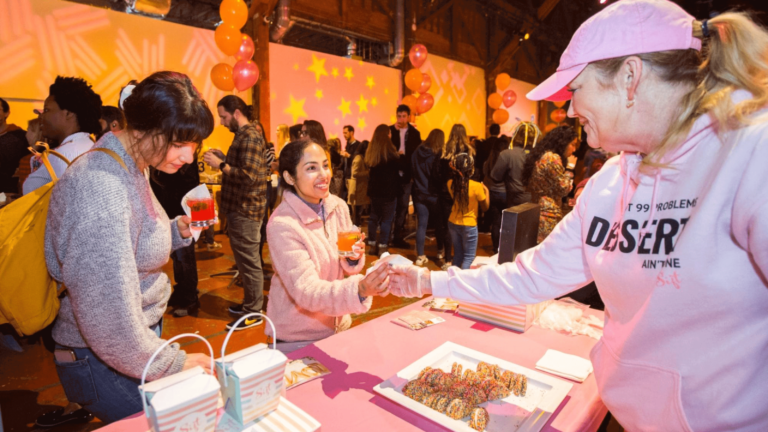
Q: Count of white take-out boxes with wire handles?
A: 2